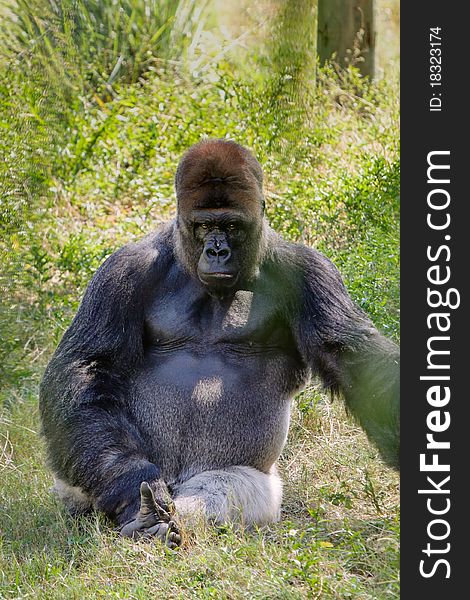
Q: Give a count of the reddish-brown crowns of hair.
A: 1